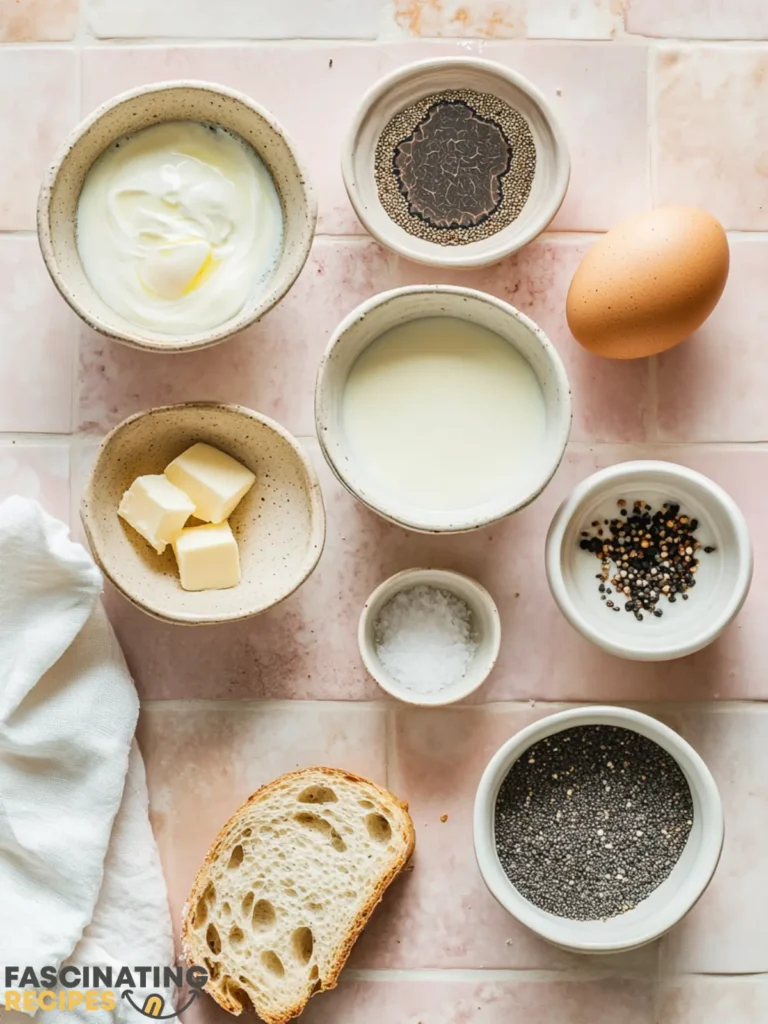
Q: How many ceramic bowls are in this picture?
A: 7